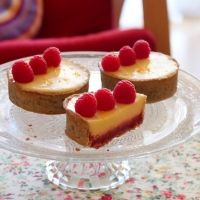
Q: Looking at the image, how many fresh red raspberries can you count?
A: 9